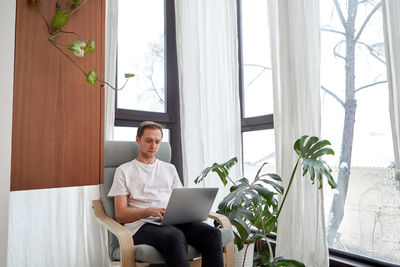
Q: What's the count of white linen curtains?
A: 4